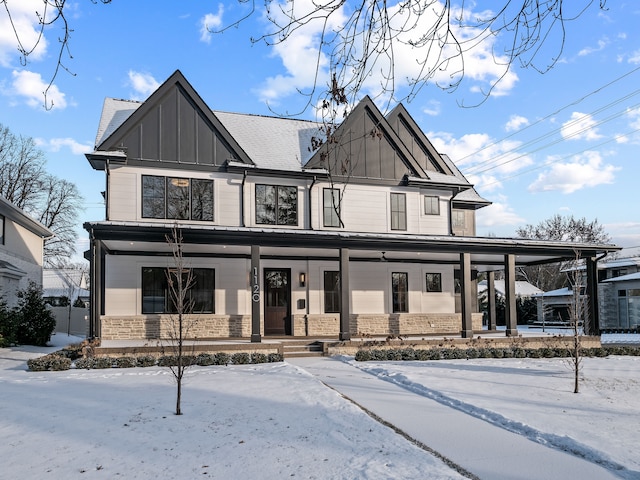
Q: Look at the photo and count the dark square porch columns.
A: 7